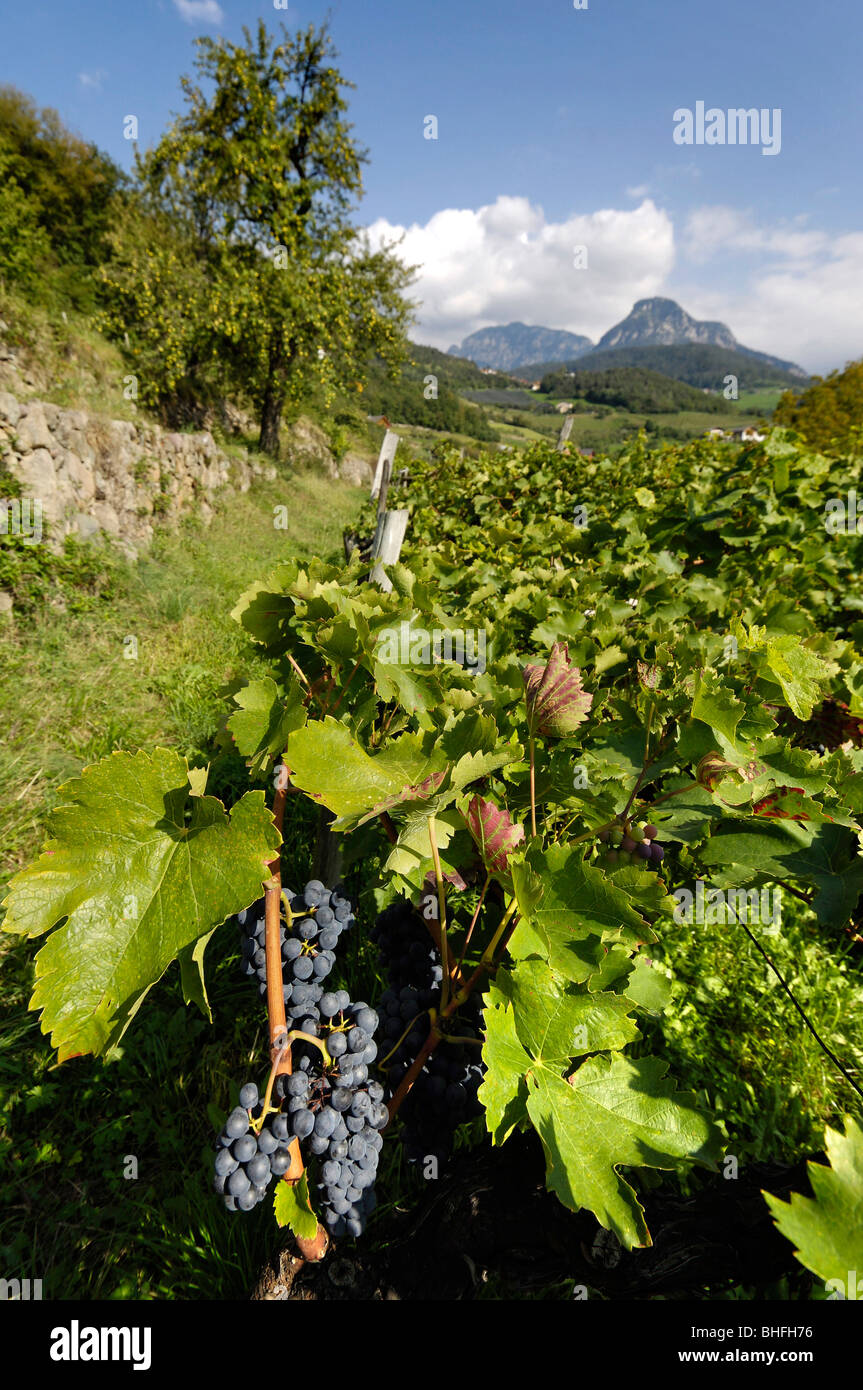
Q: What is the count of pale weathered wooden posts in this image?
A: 3